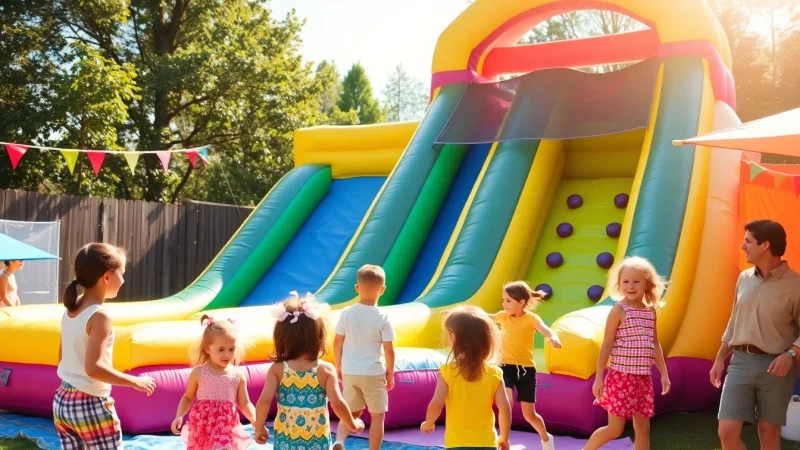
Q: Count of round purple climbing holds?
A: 8